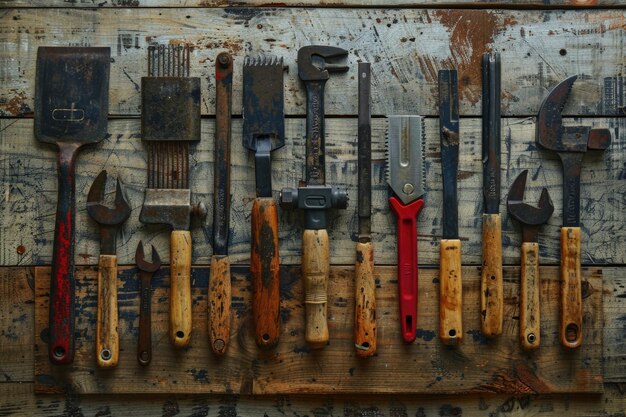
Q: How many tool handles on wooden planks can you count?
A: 13